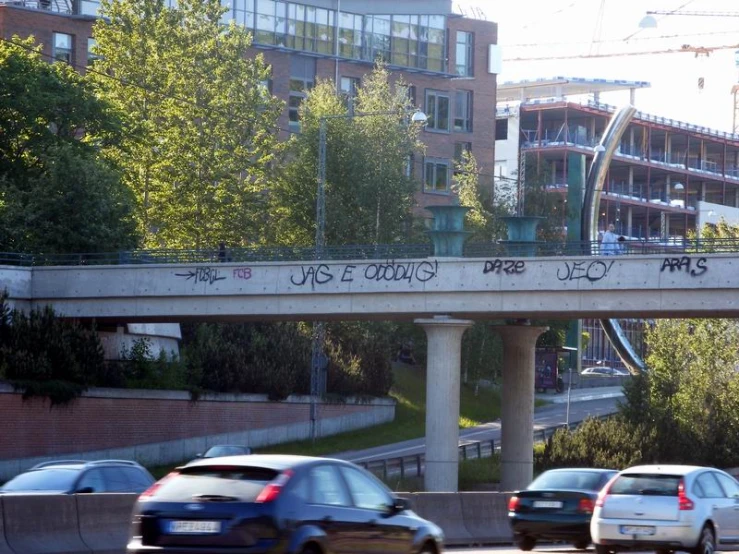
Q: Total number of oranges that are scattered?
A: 0